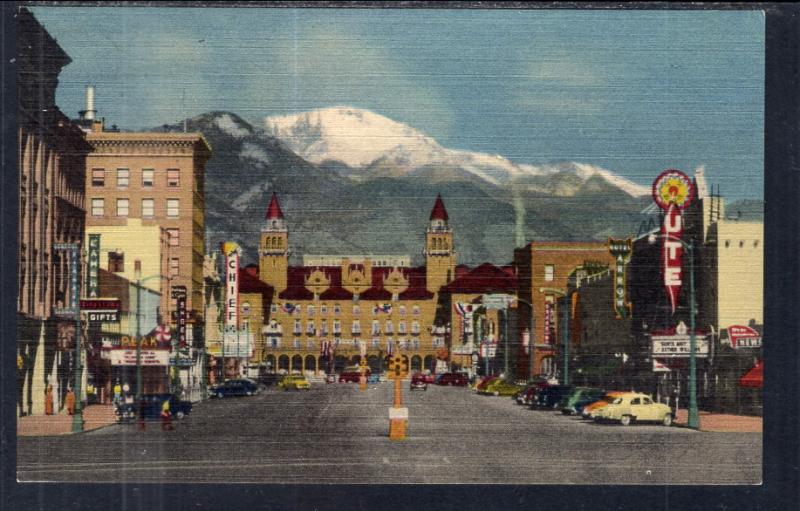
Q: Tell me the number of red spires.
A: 2